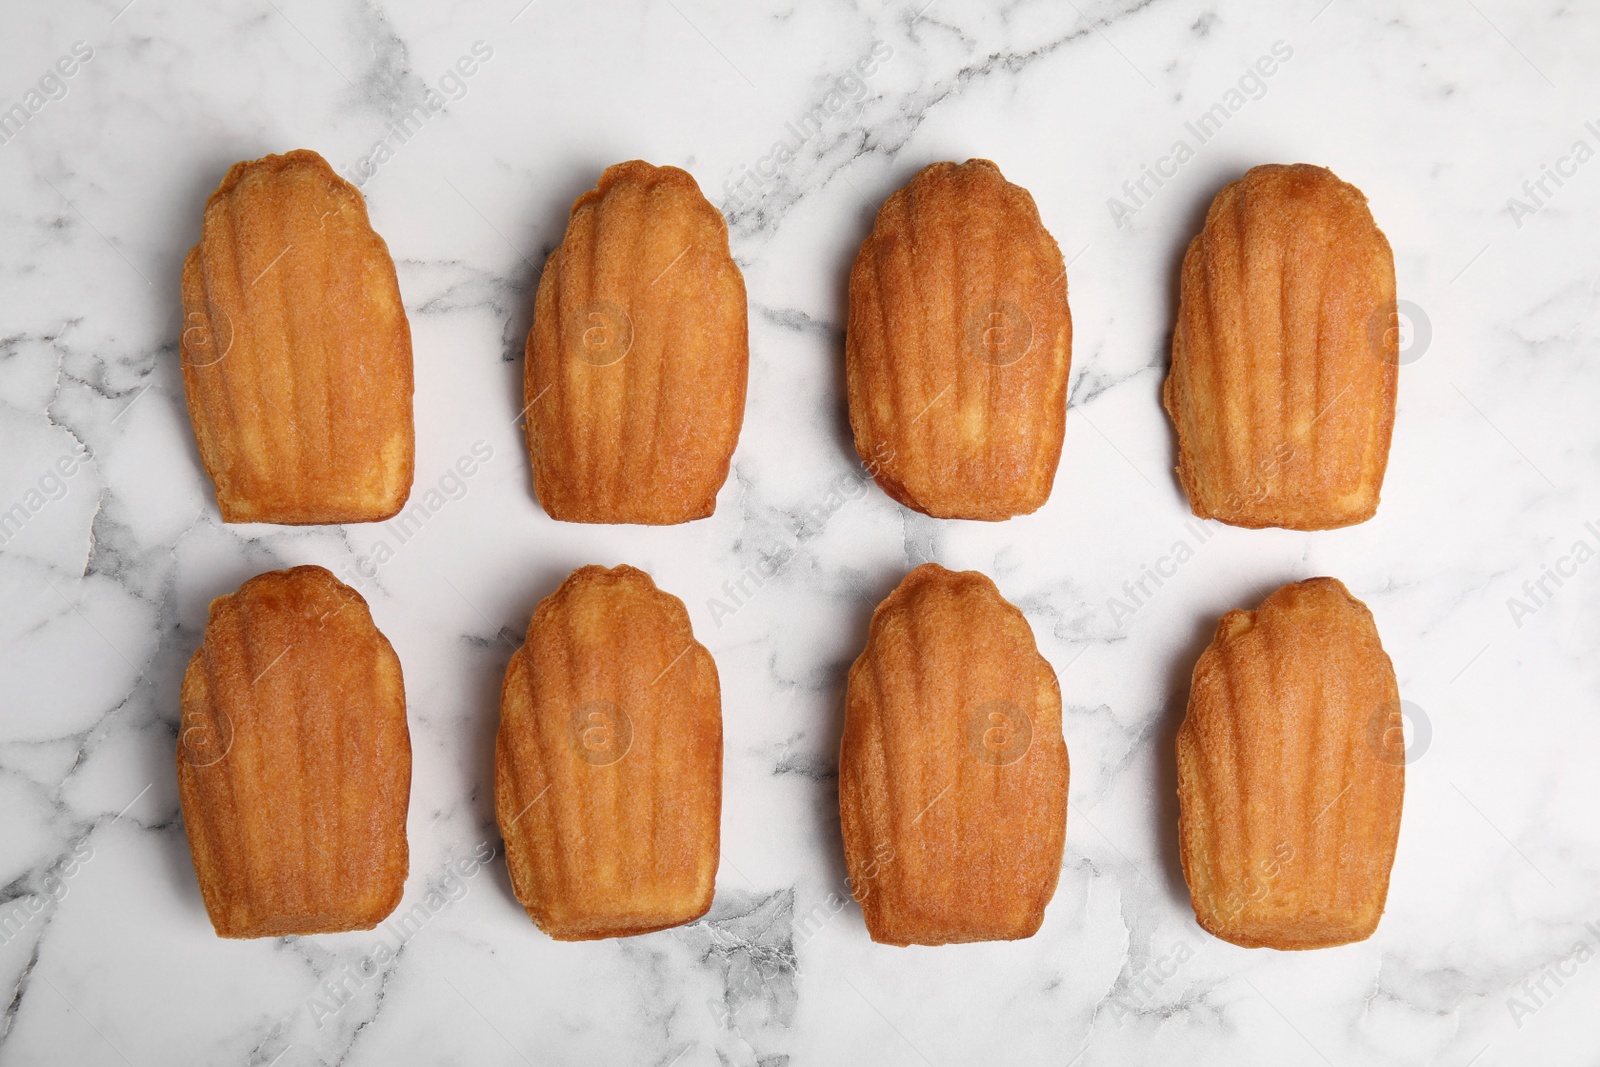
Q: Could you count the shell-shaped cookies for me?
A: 8